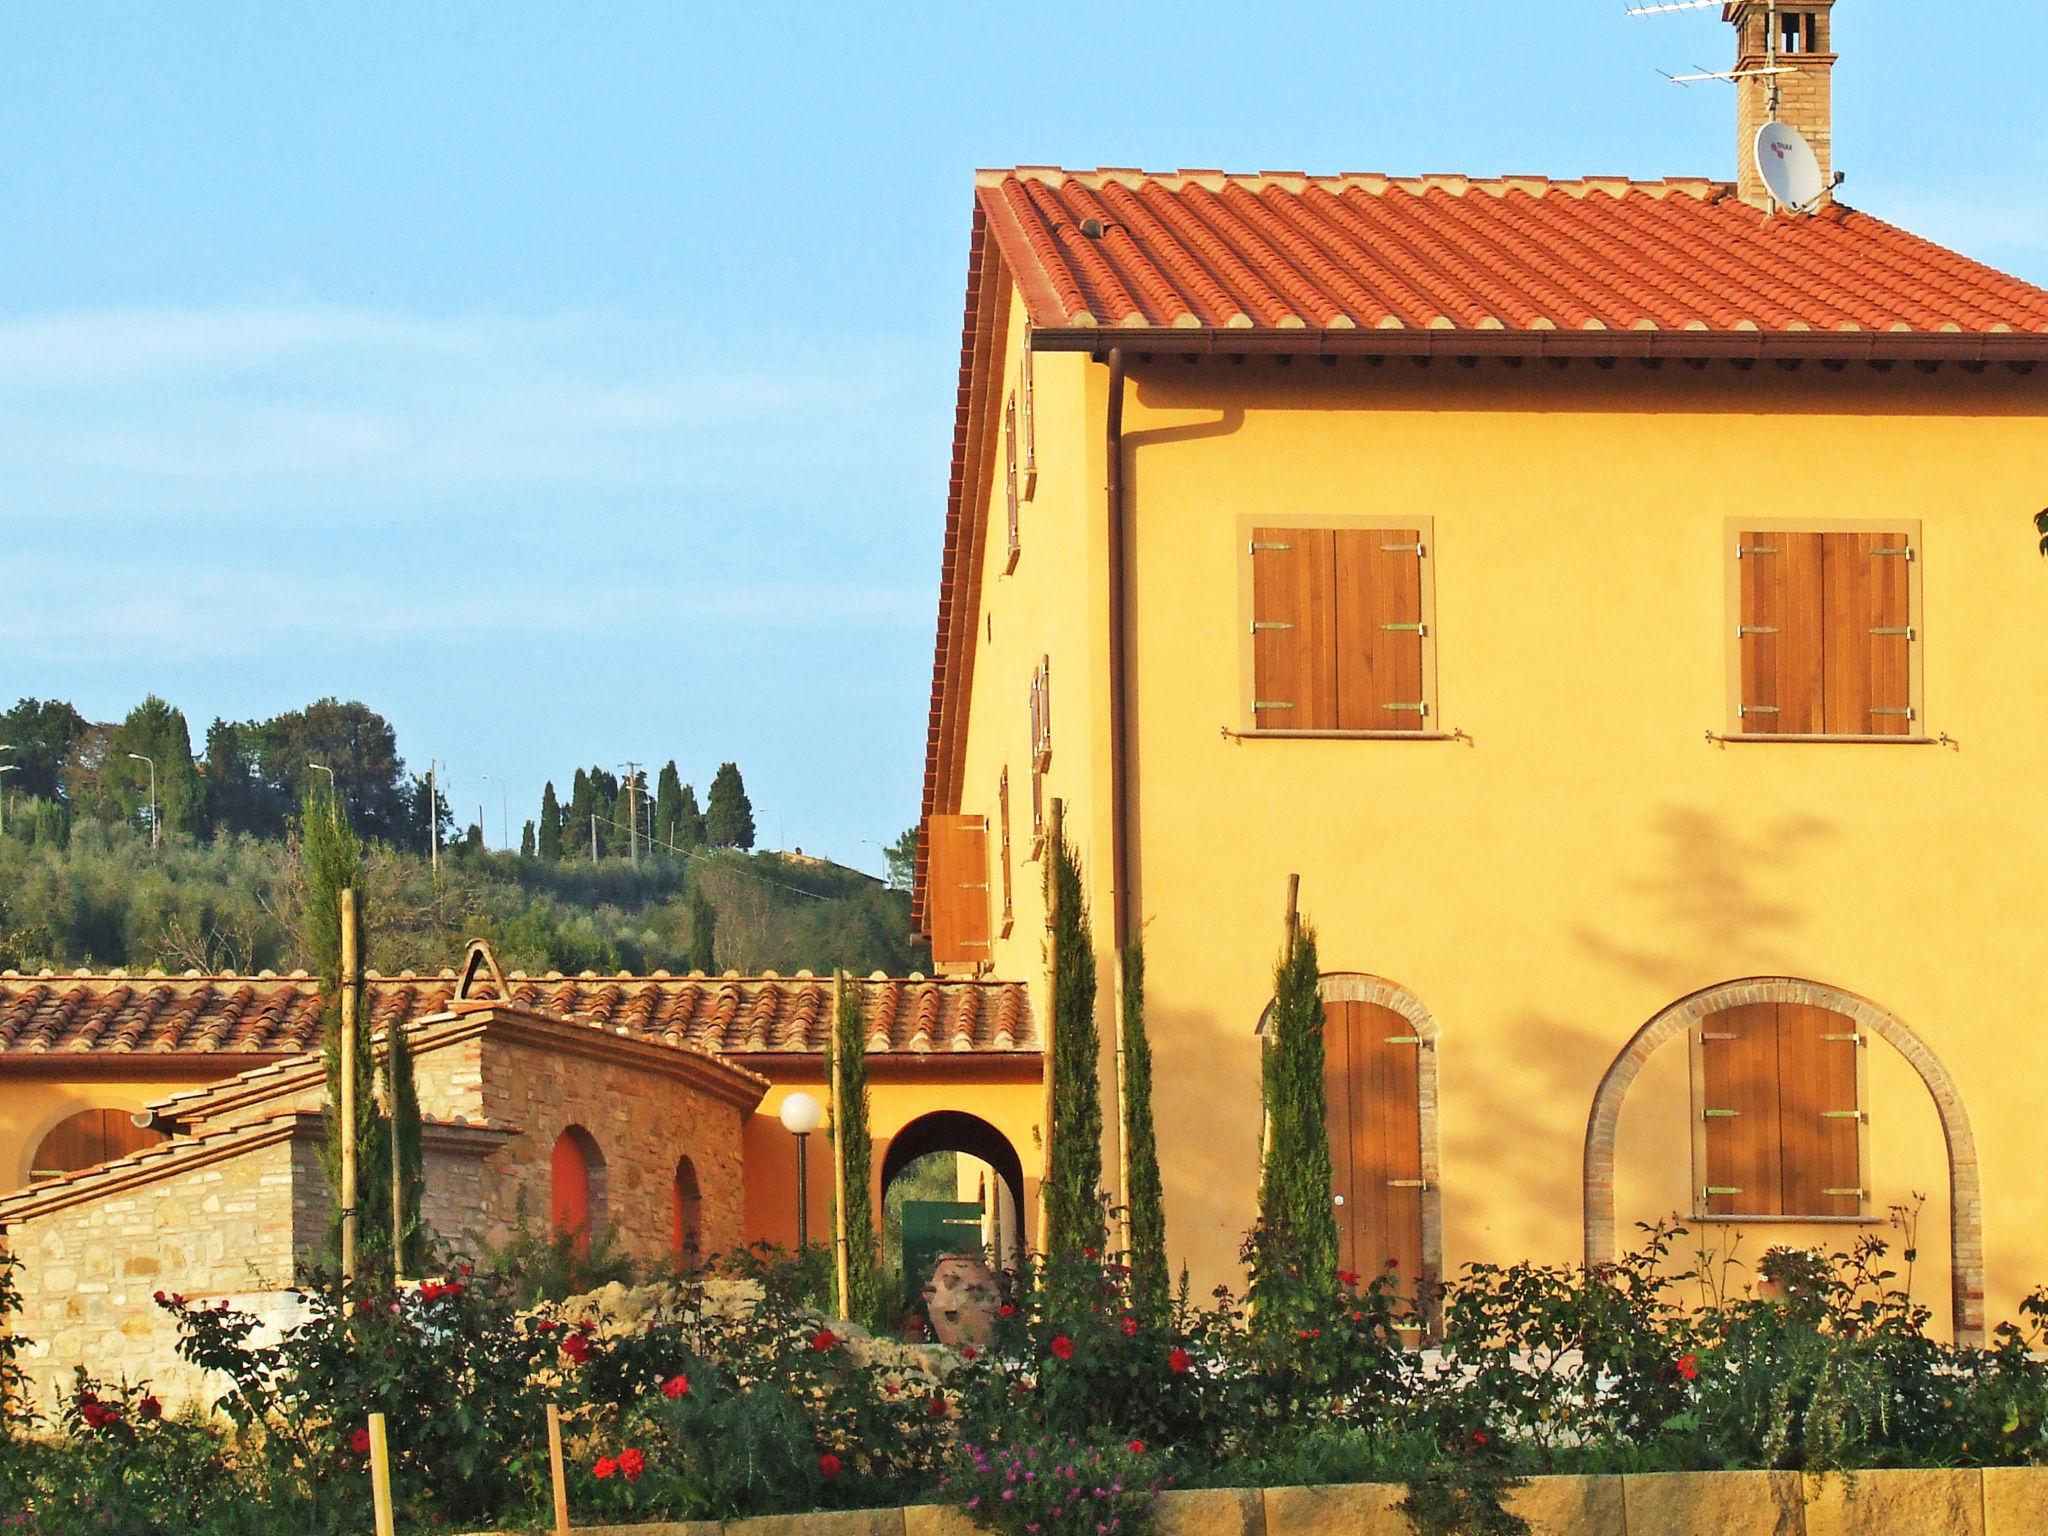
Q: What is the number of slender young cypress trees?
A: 6